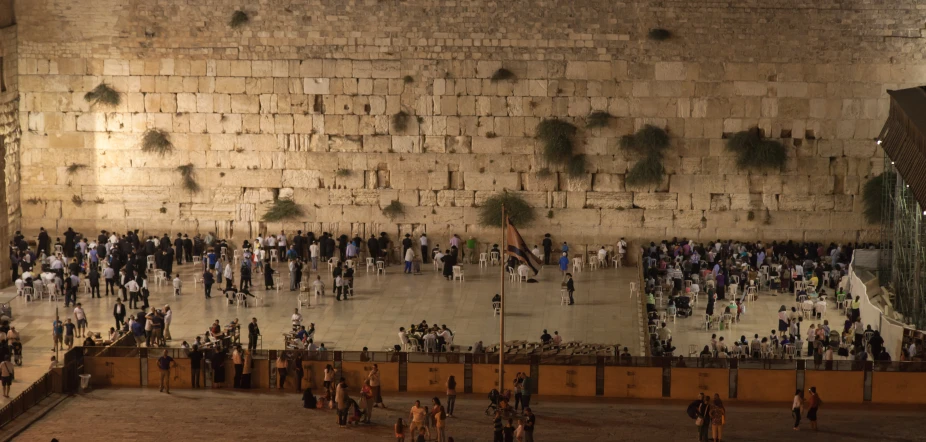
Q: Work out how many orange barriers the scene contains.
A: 13